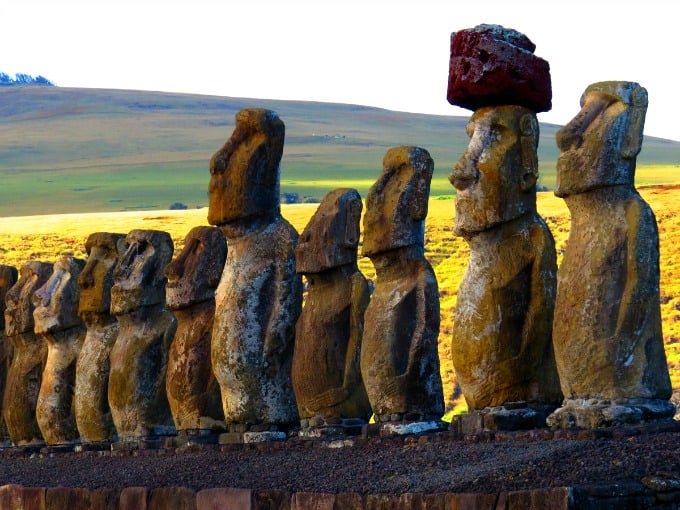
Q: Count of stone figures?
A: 11